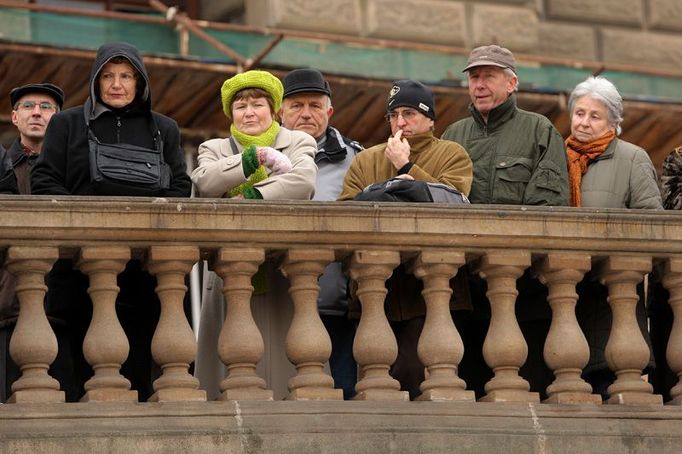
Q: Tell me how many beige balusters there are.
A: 11